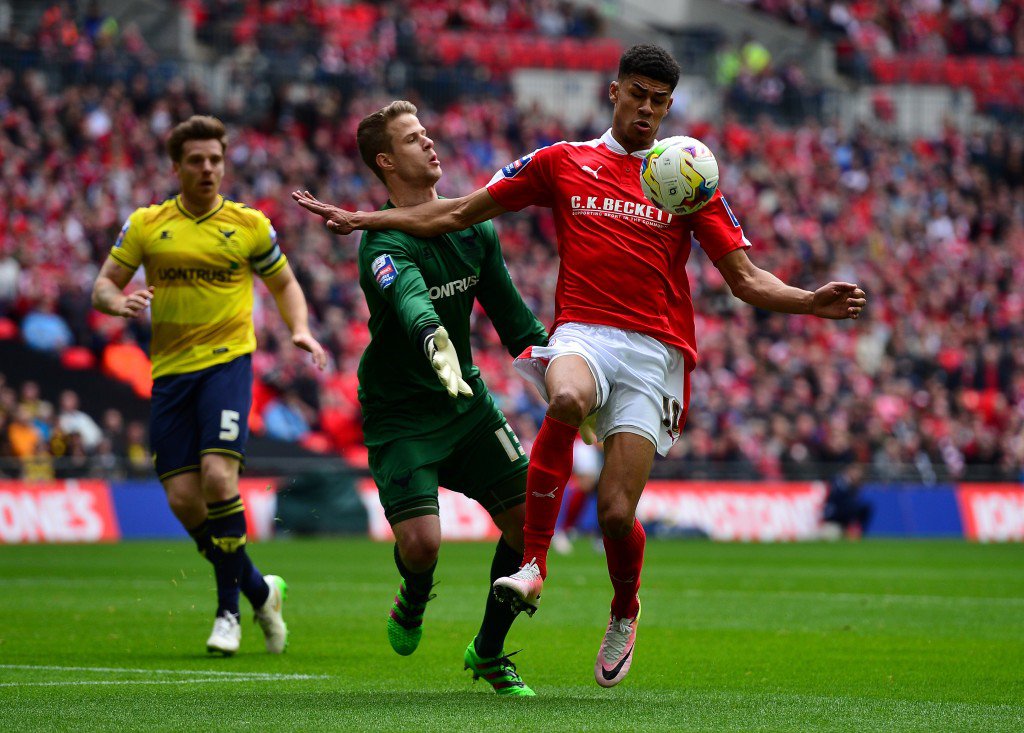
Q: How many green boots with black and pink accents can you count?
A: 2